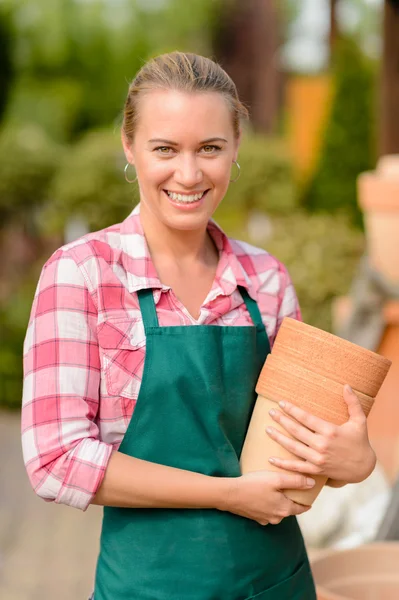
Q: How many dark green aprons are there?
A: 1